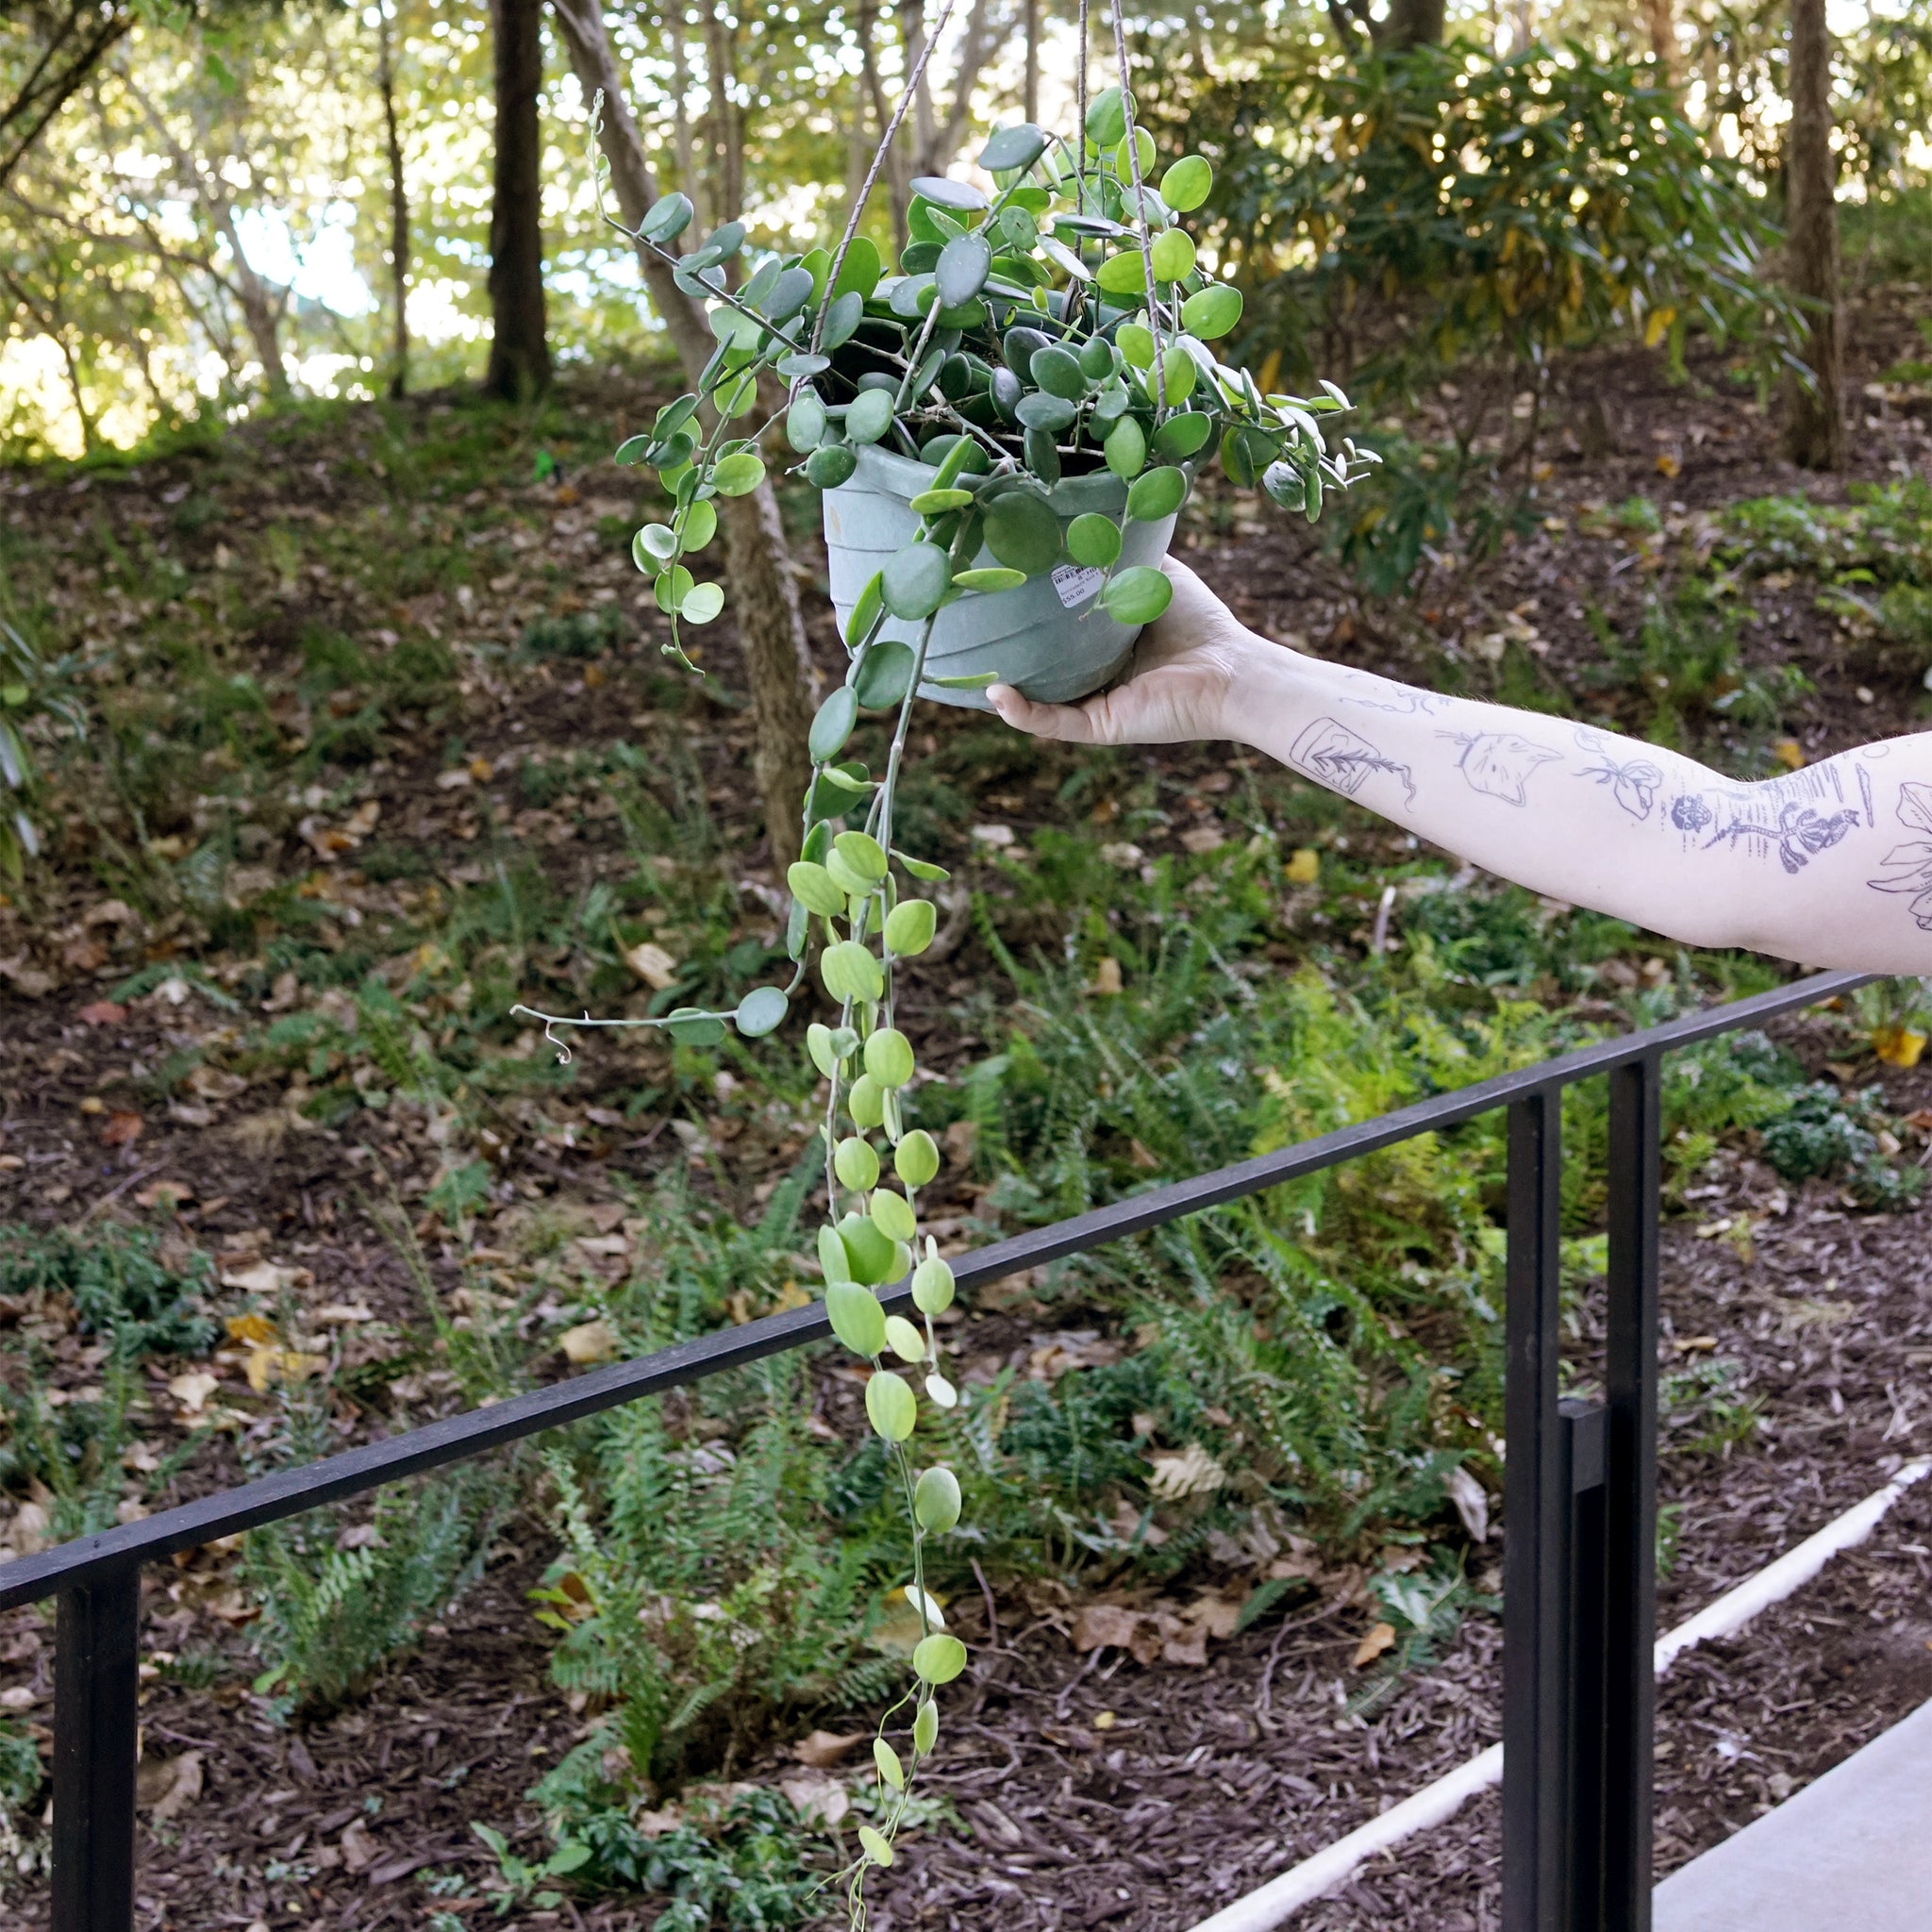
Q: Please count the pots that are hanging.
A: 1